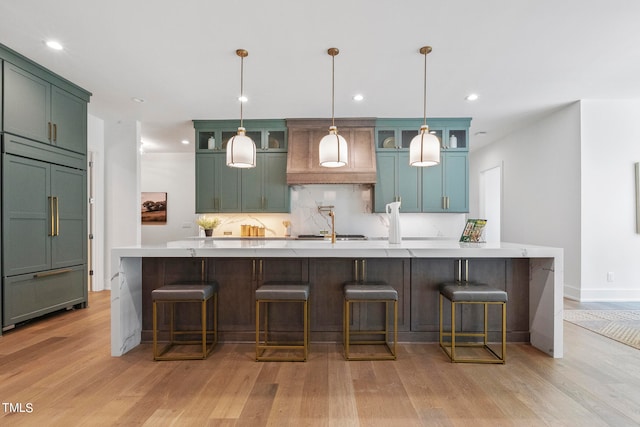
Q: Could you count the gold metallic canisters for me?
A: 3